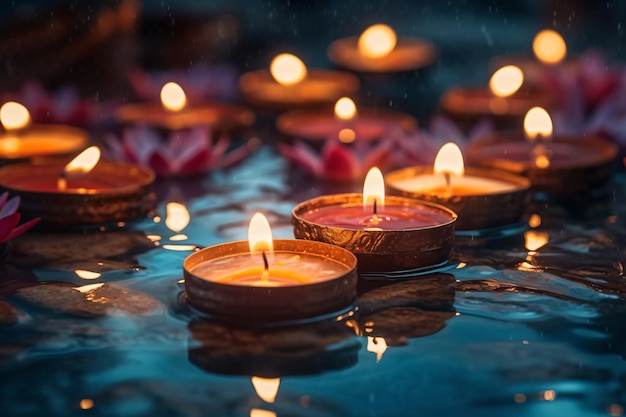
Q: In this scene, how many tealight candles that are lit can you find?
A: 12